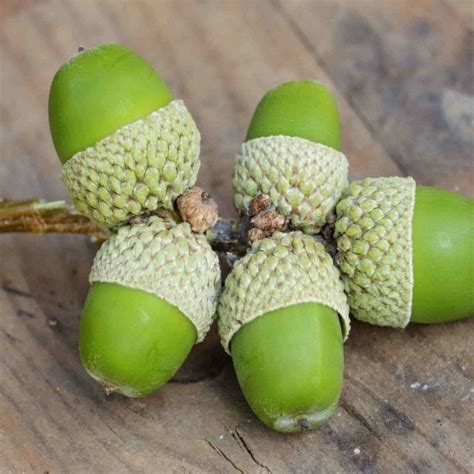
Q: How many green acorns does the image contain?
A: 5